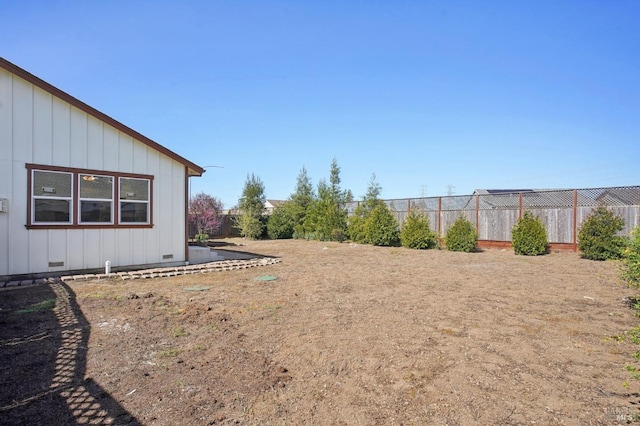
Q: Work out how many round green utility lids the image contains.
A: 2